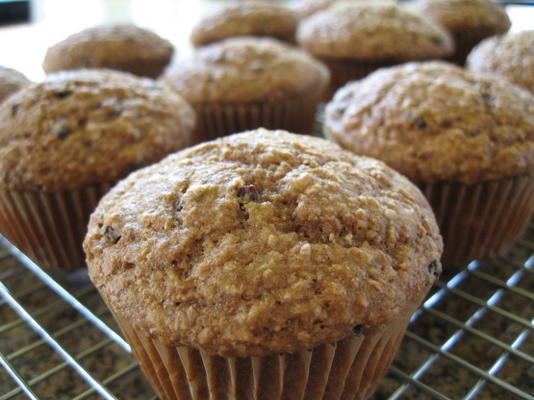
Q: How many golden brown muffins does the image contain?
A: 11